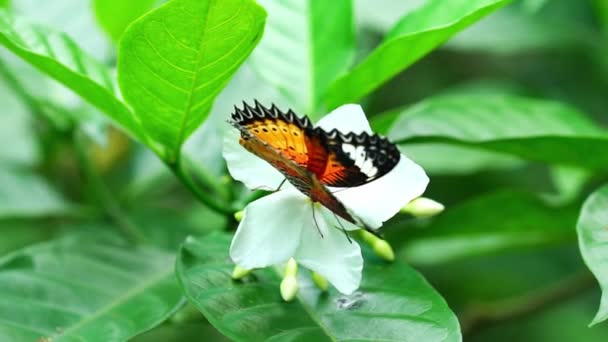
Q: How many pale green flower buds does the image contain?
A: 6